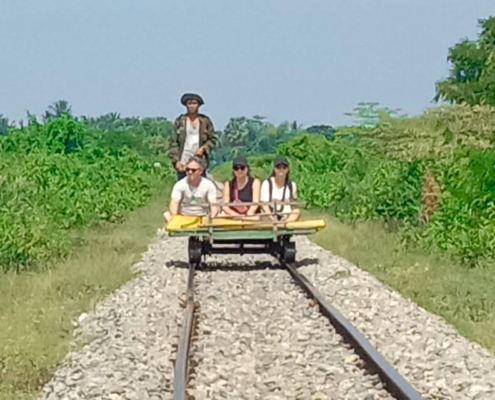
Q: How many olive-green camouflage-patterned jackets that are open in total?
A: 1